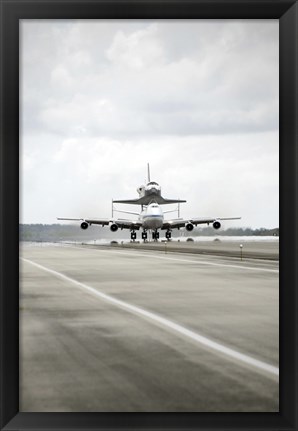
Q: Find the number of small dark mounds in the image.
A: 3